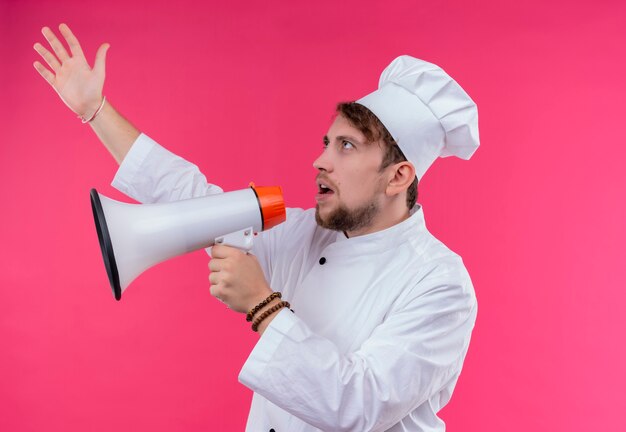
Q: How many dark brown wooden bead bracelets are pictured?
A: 2